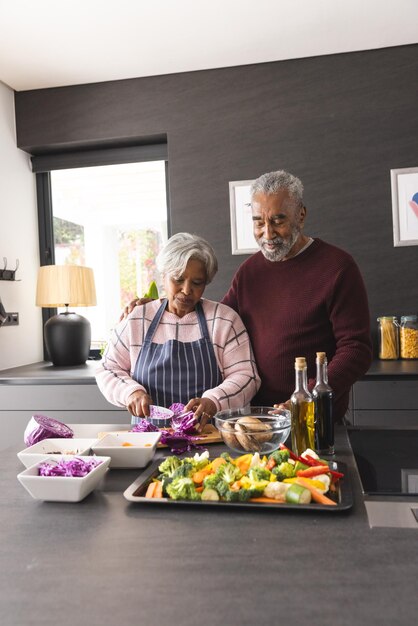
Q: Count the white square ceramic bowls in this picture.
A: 3